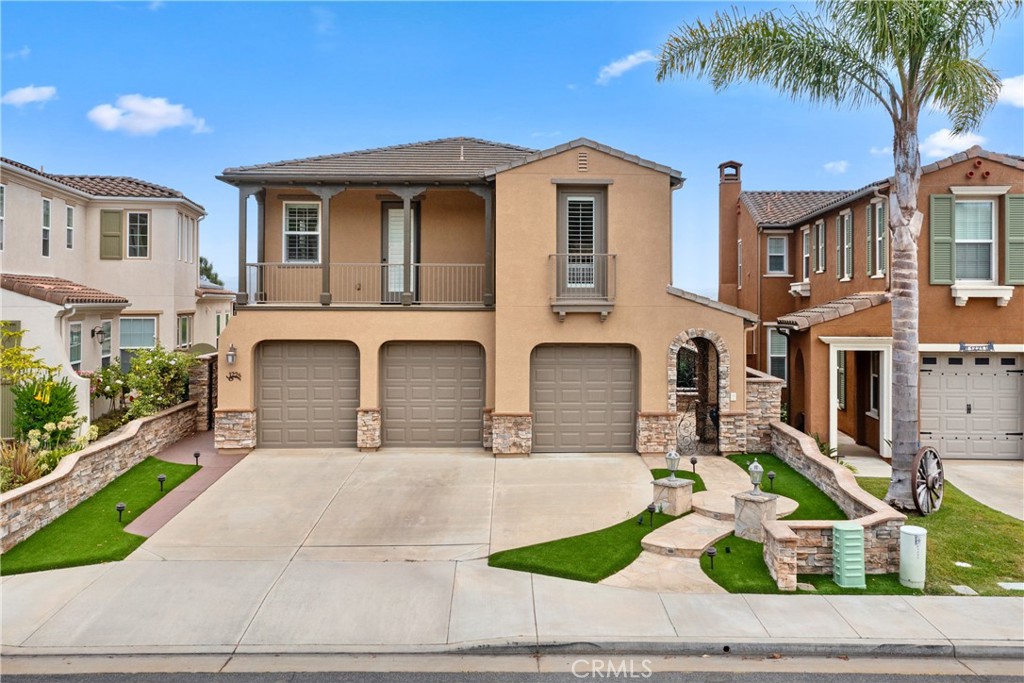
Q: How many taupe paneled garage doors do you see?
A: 3